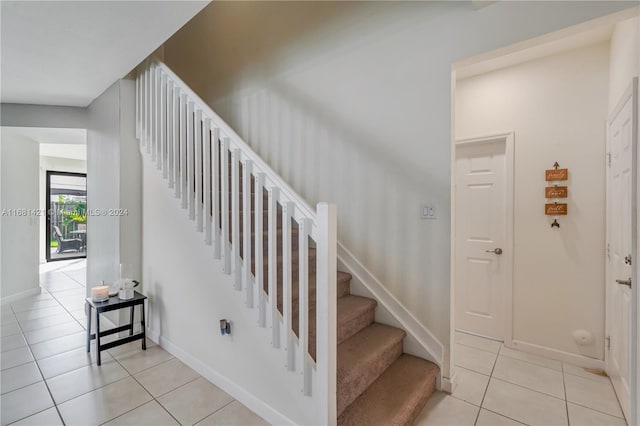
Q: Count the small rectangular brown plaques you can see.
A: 3